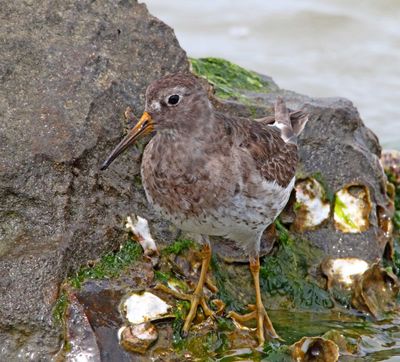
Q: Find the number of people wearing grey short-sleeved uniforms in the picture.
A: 0